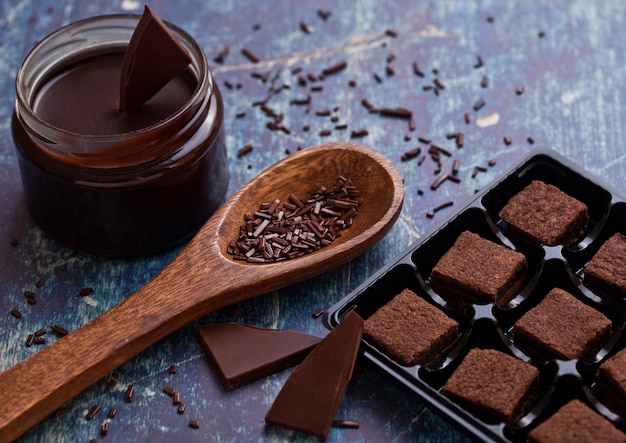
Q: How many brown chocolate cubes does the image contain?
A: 8